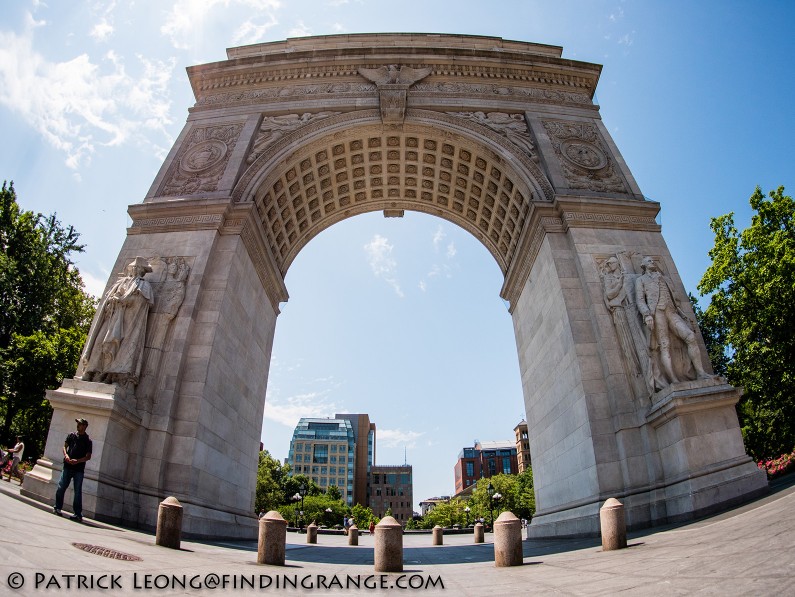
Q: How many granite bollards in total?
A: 9